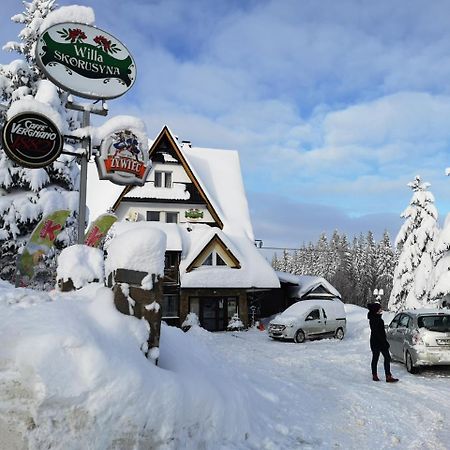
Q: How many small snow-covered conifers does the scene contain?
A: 2